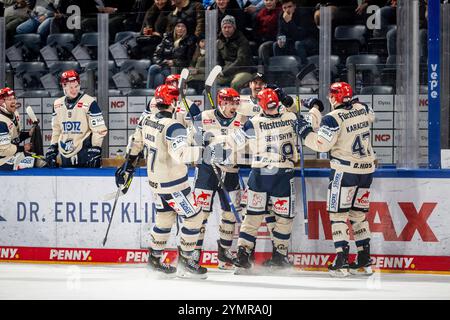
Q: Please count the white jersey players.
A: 8